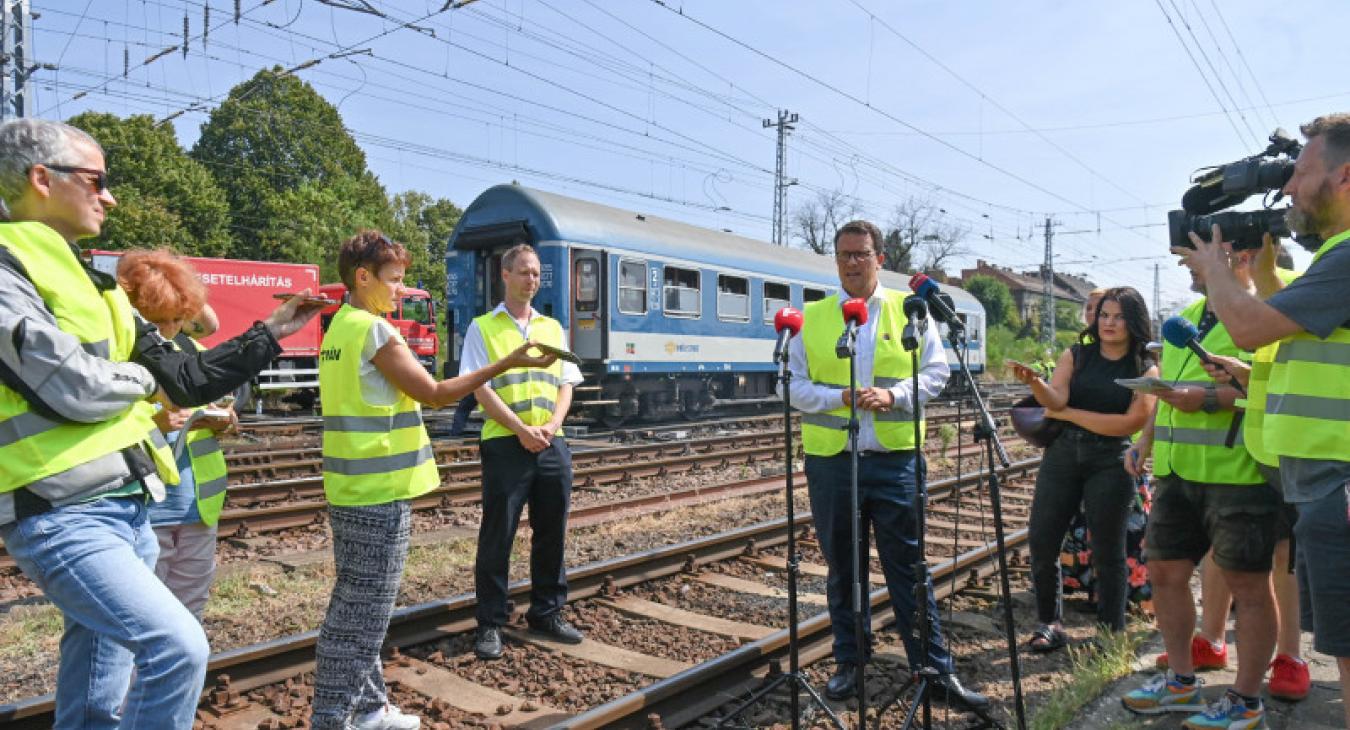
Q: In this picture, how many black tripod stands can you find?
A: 4